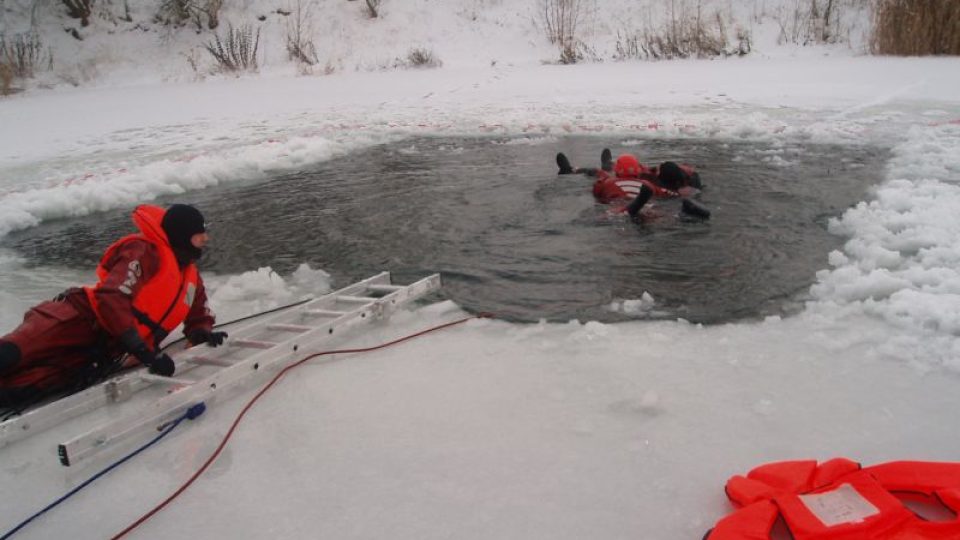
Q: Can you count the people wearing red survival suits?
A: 3